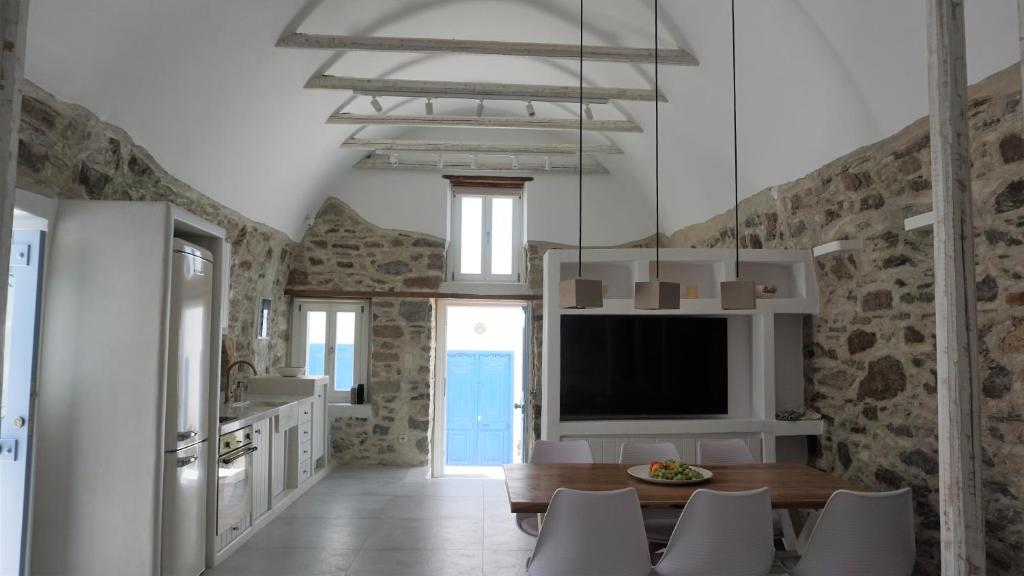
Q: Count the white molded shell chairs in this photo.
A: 6